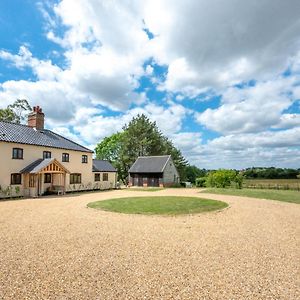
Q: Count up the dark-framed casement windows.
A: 9